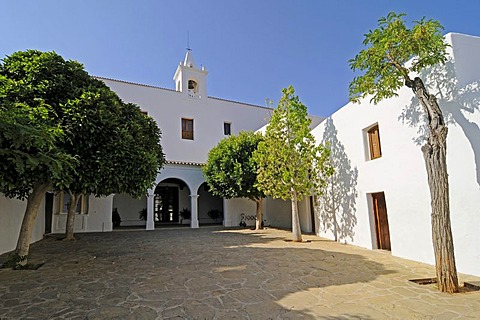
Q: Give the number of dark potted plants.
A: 4